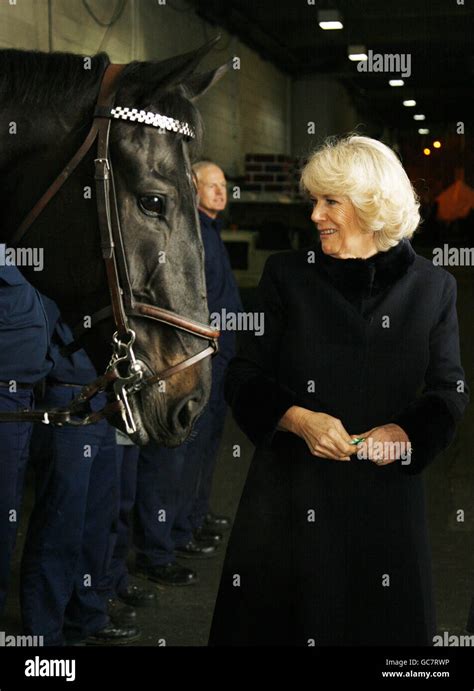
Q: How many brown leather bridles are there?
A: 1